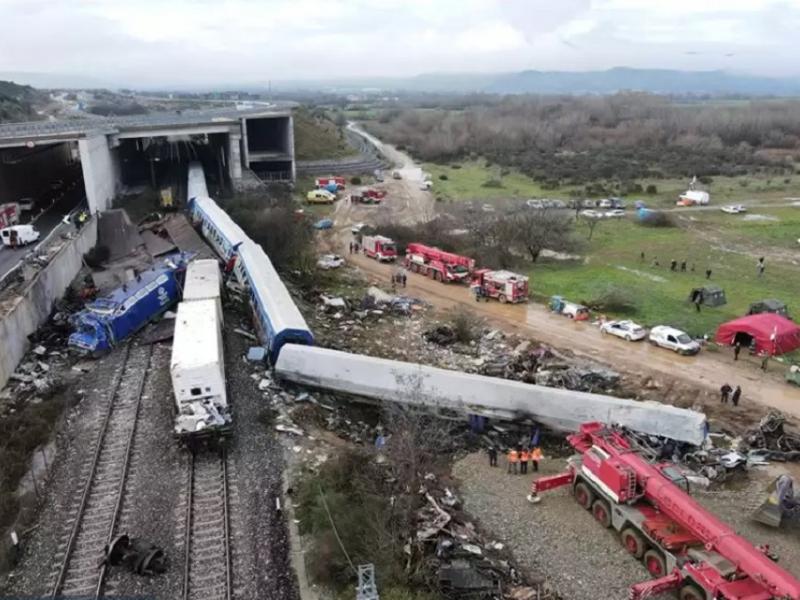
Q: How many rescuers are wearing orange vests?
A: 3